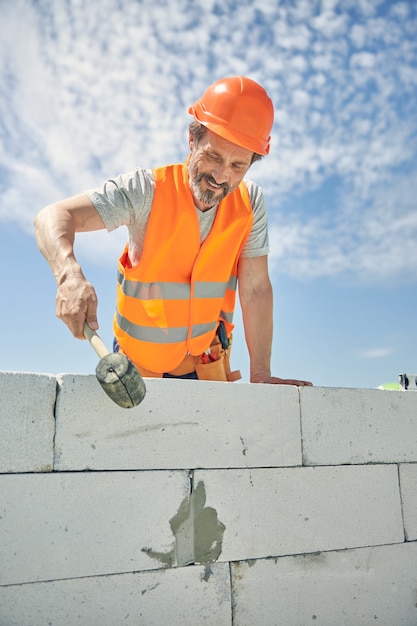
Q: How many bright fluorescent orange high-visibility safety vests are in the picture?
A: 1